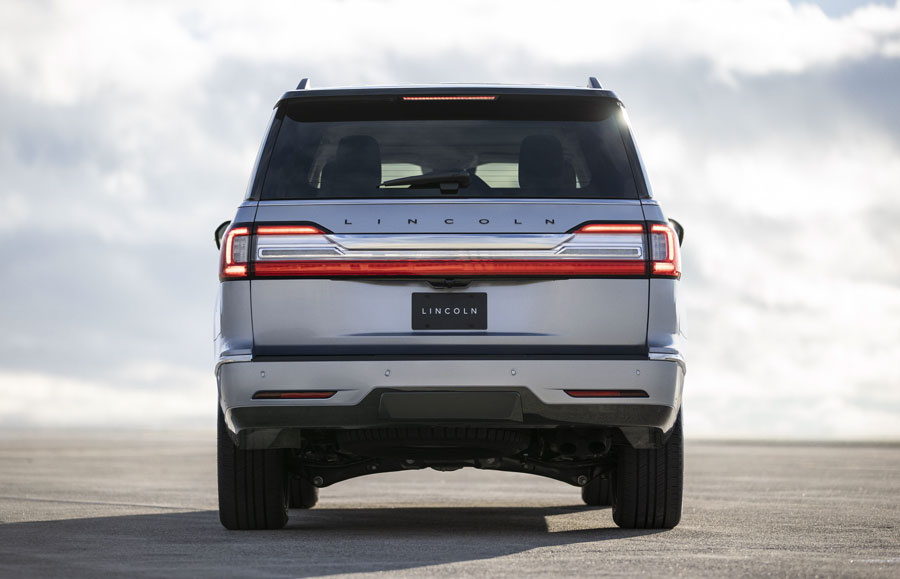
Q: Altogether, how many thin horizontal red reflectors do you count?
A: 2